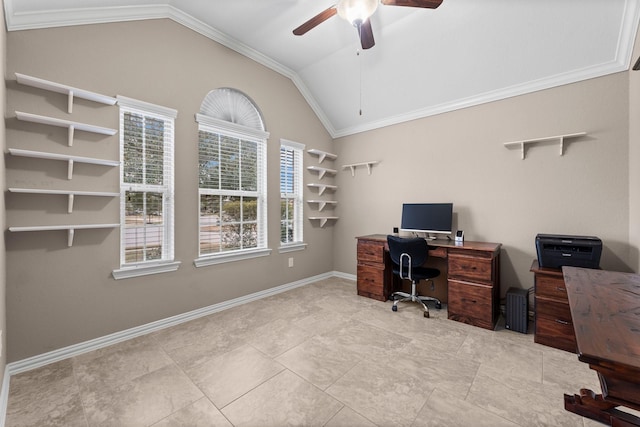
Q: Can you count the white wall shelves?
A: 12